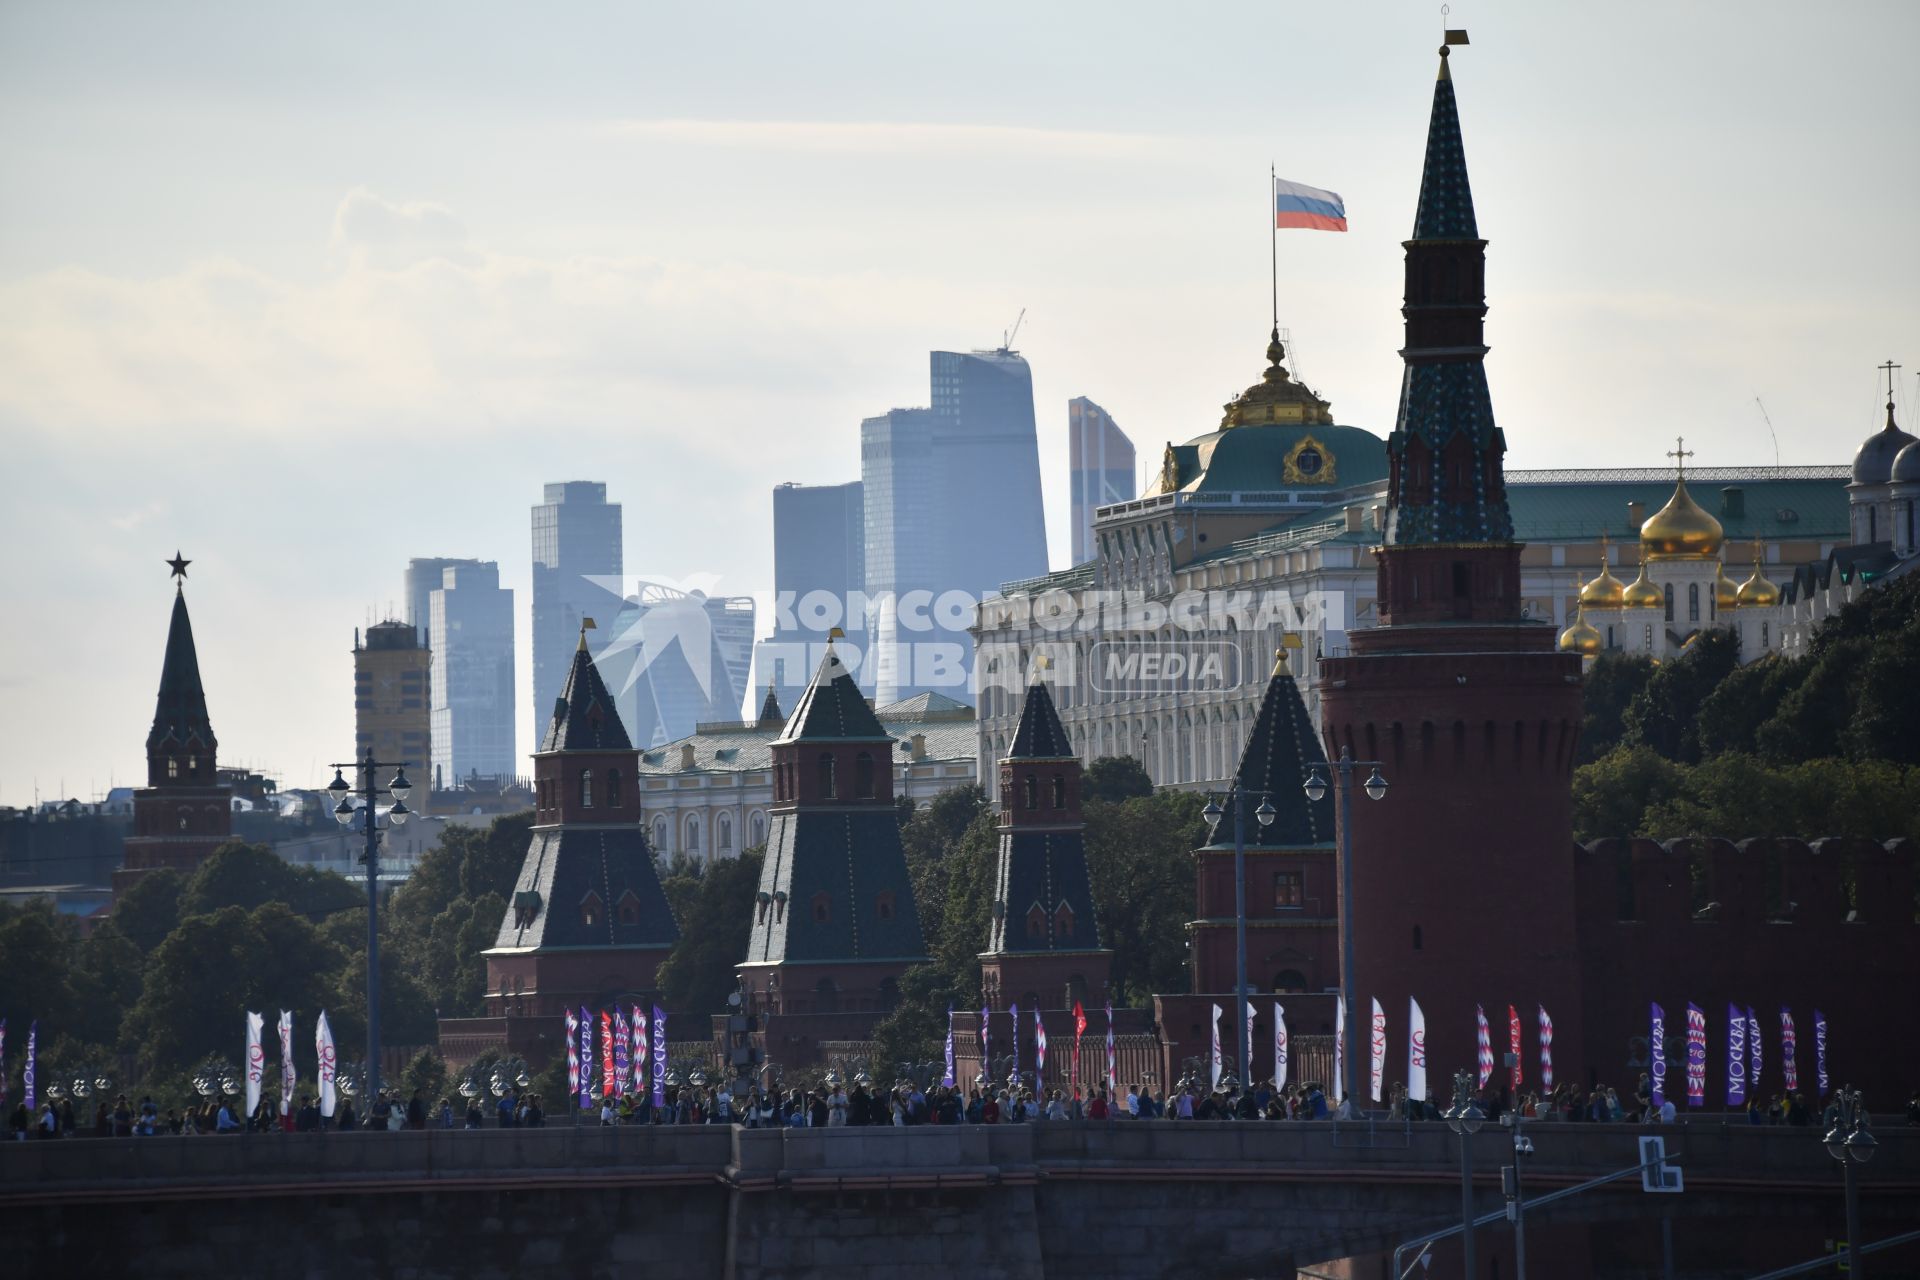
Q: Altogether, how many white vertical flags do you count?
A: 9